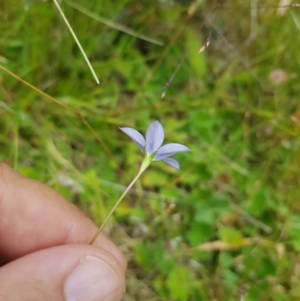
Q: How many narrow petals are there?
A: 4